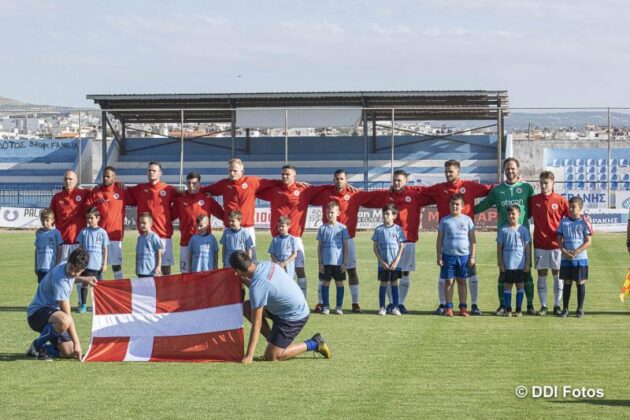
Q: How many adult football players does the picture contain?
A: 11